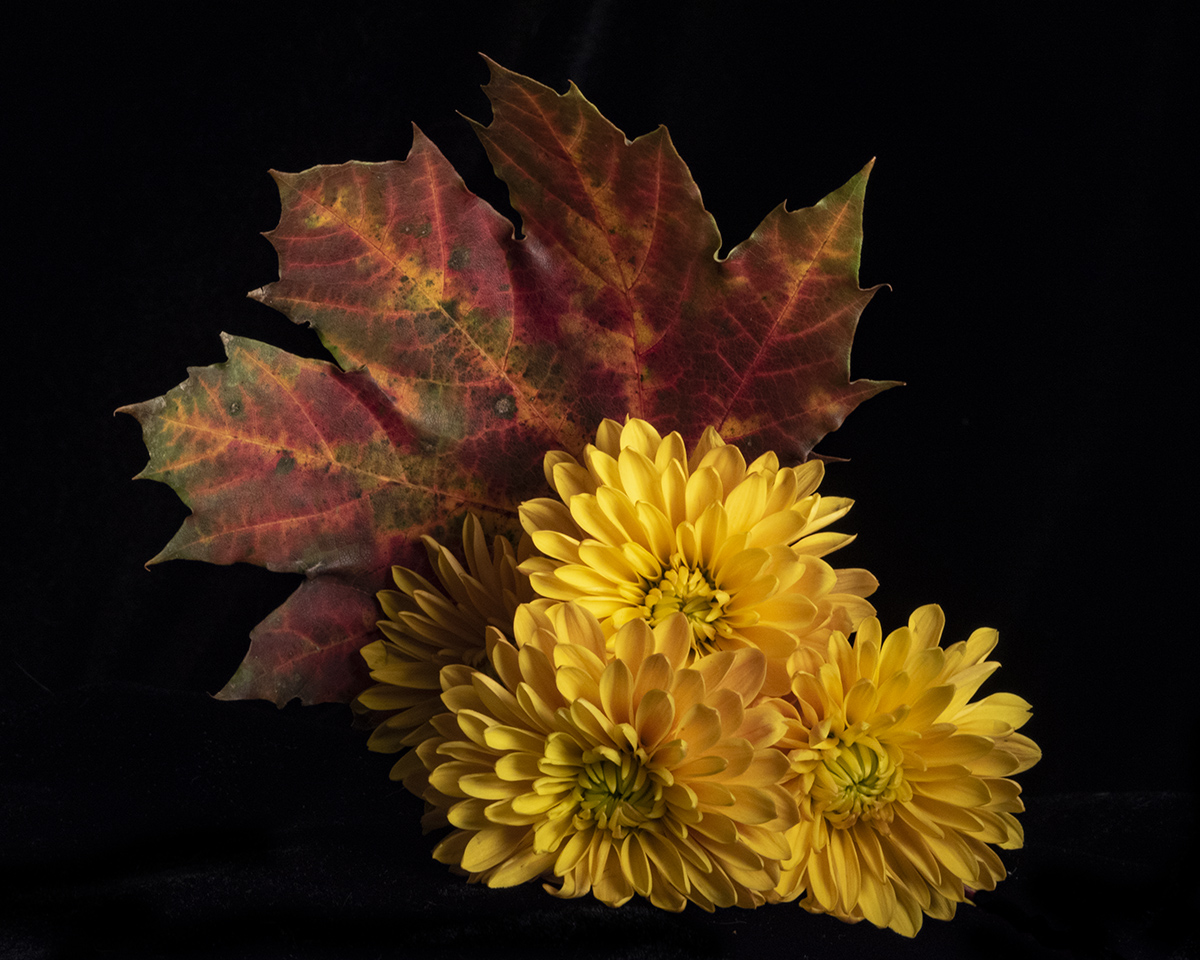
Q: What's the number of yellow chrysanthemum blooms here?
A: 4